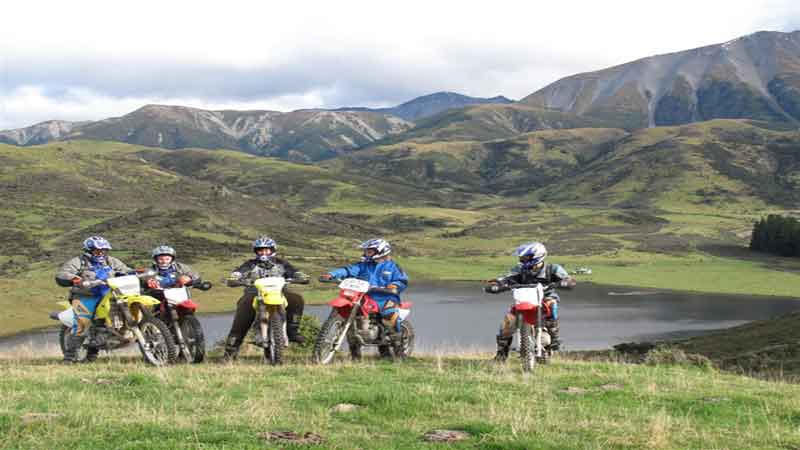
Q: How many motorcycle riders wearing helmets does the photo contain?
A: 5